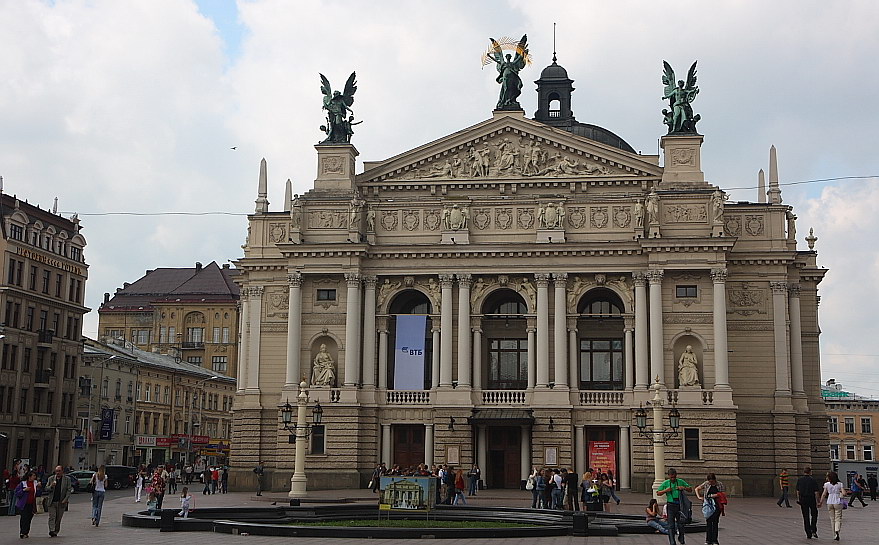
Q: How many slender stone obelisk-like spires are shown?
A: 4